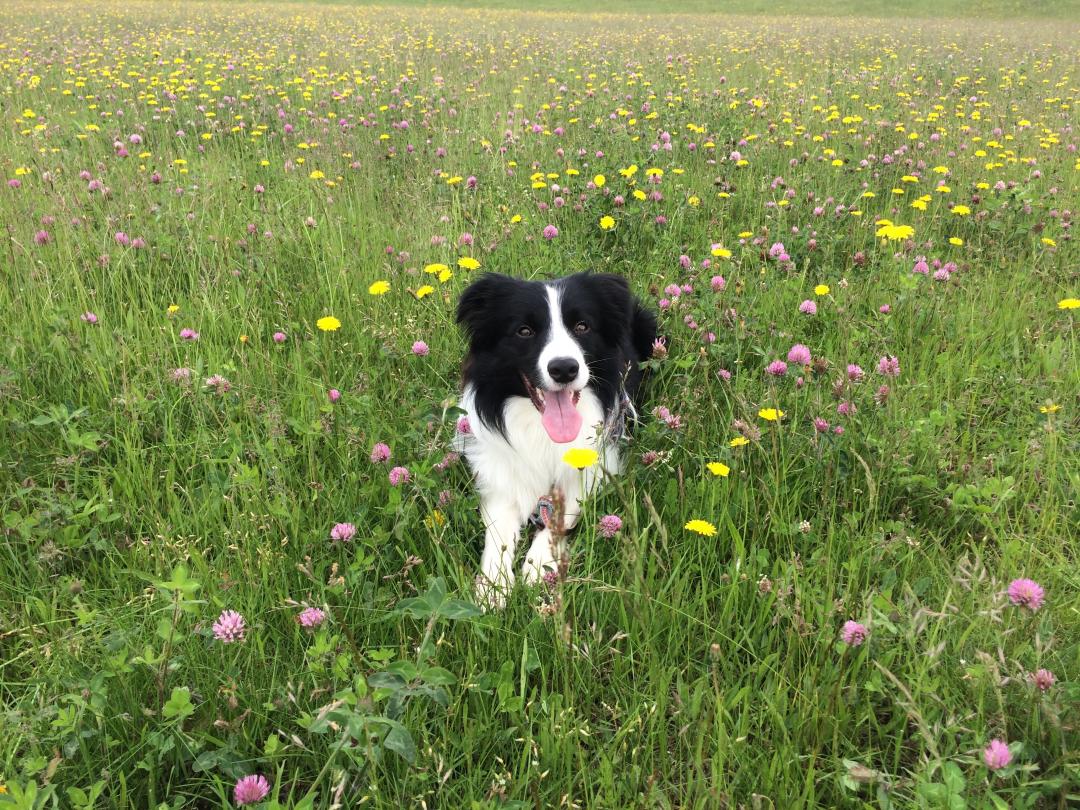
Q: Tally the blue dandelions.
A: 0